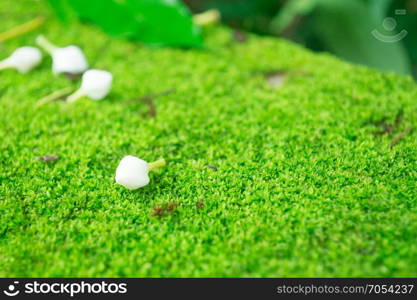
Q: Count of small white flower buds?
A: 4